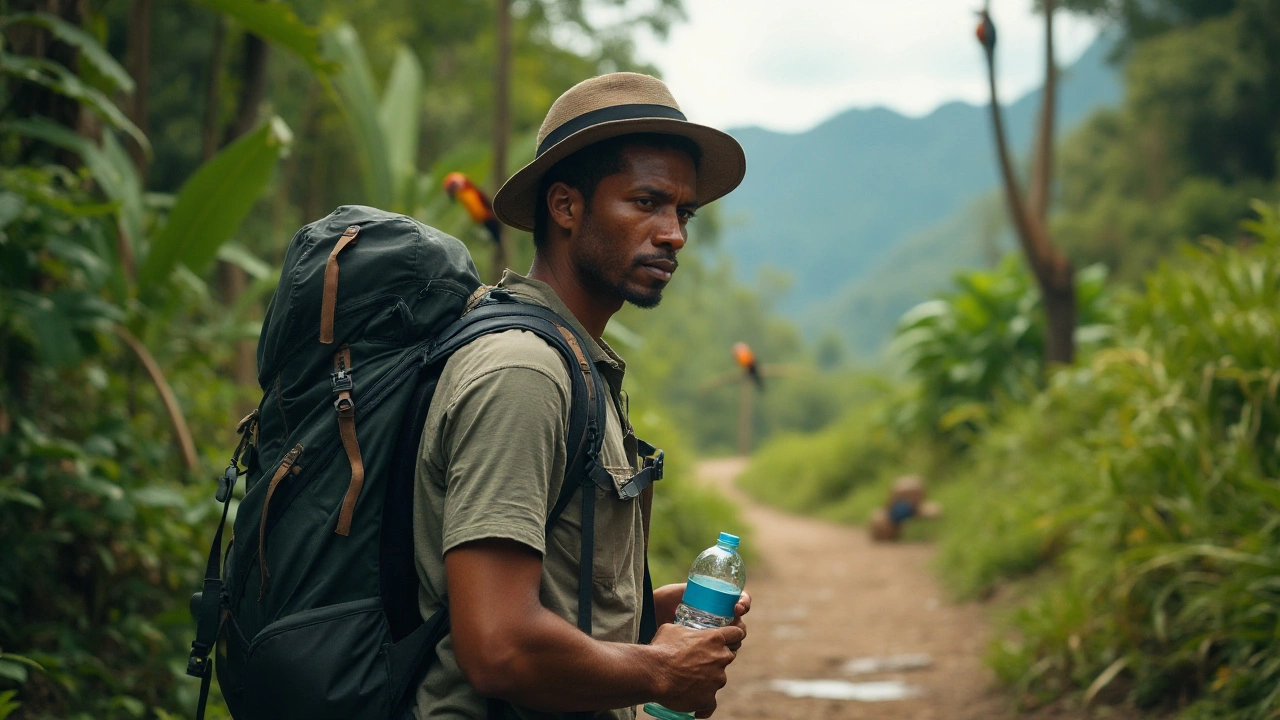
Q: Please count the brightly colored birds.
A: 3